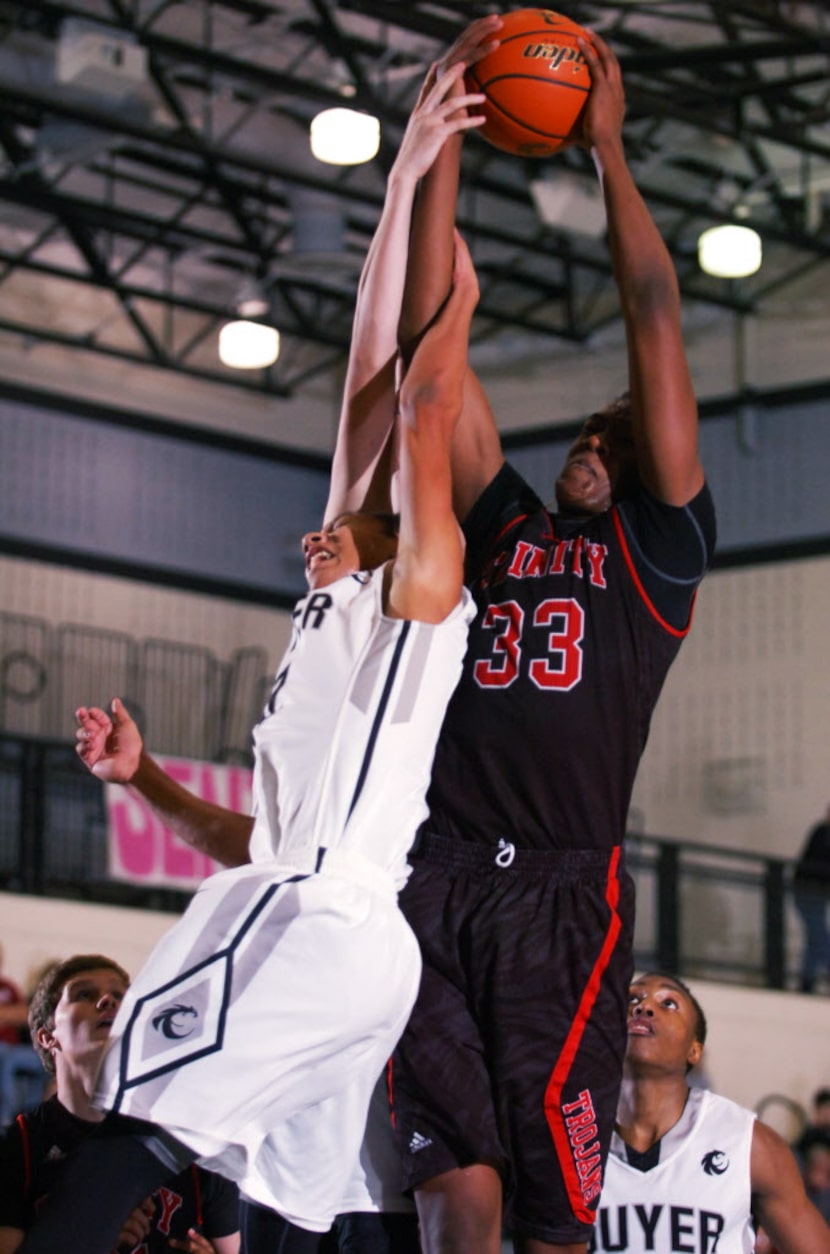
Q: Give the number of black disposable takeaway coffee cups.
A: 0